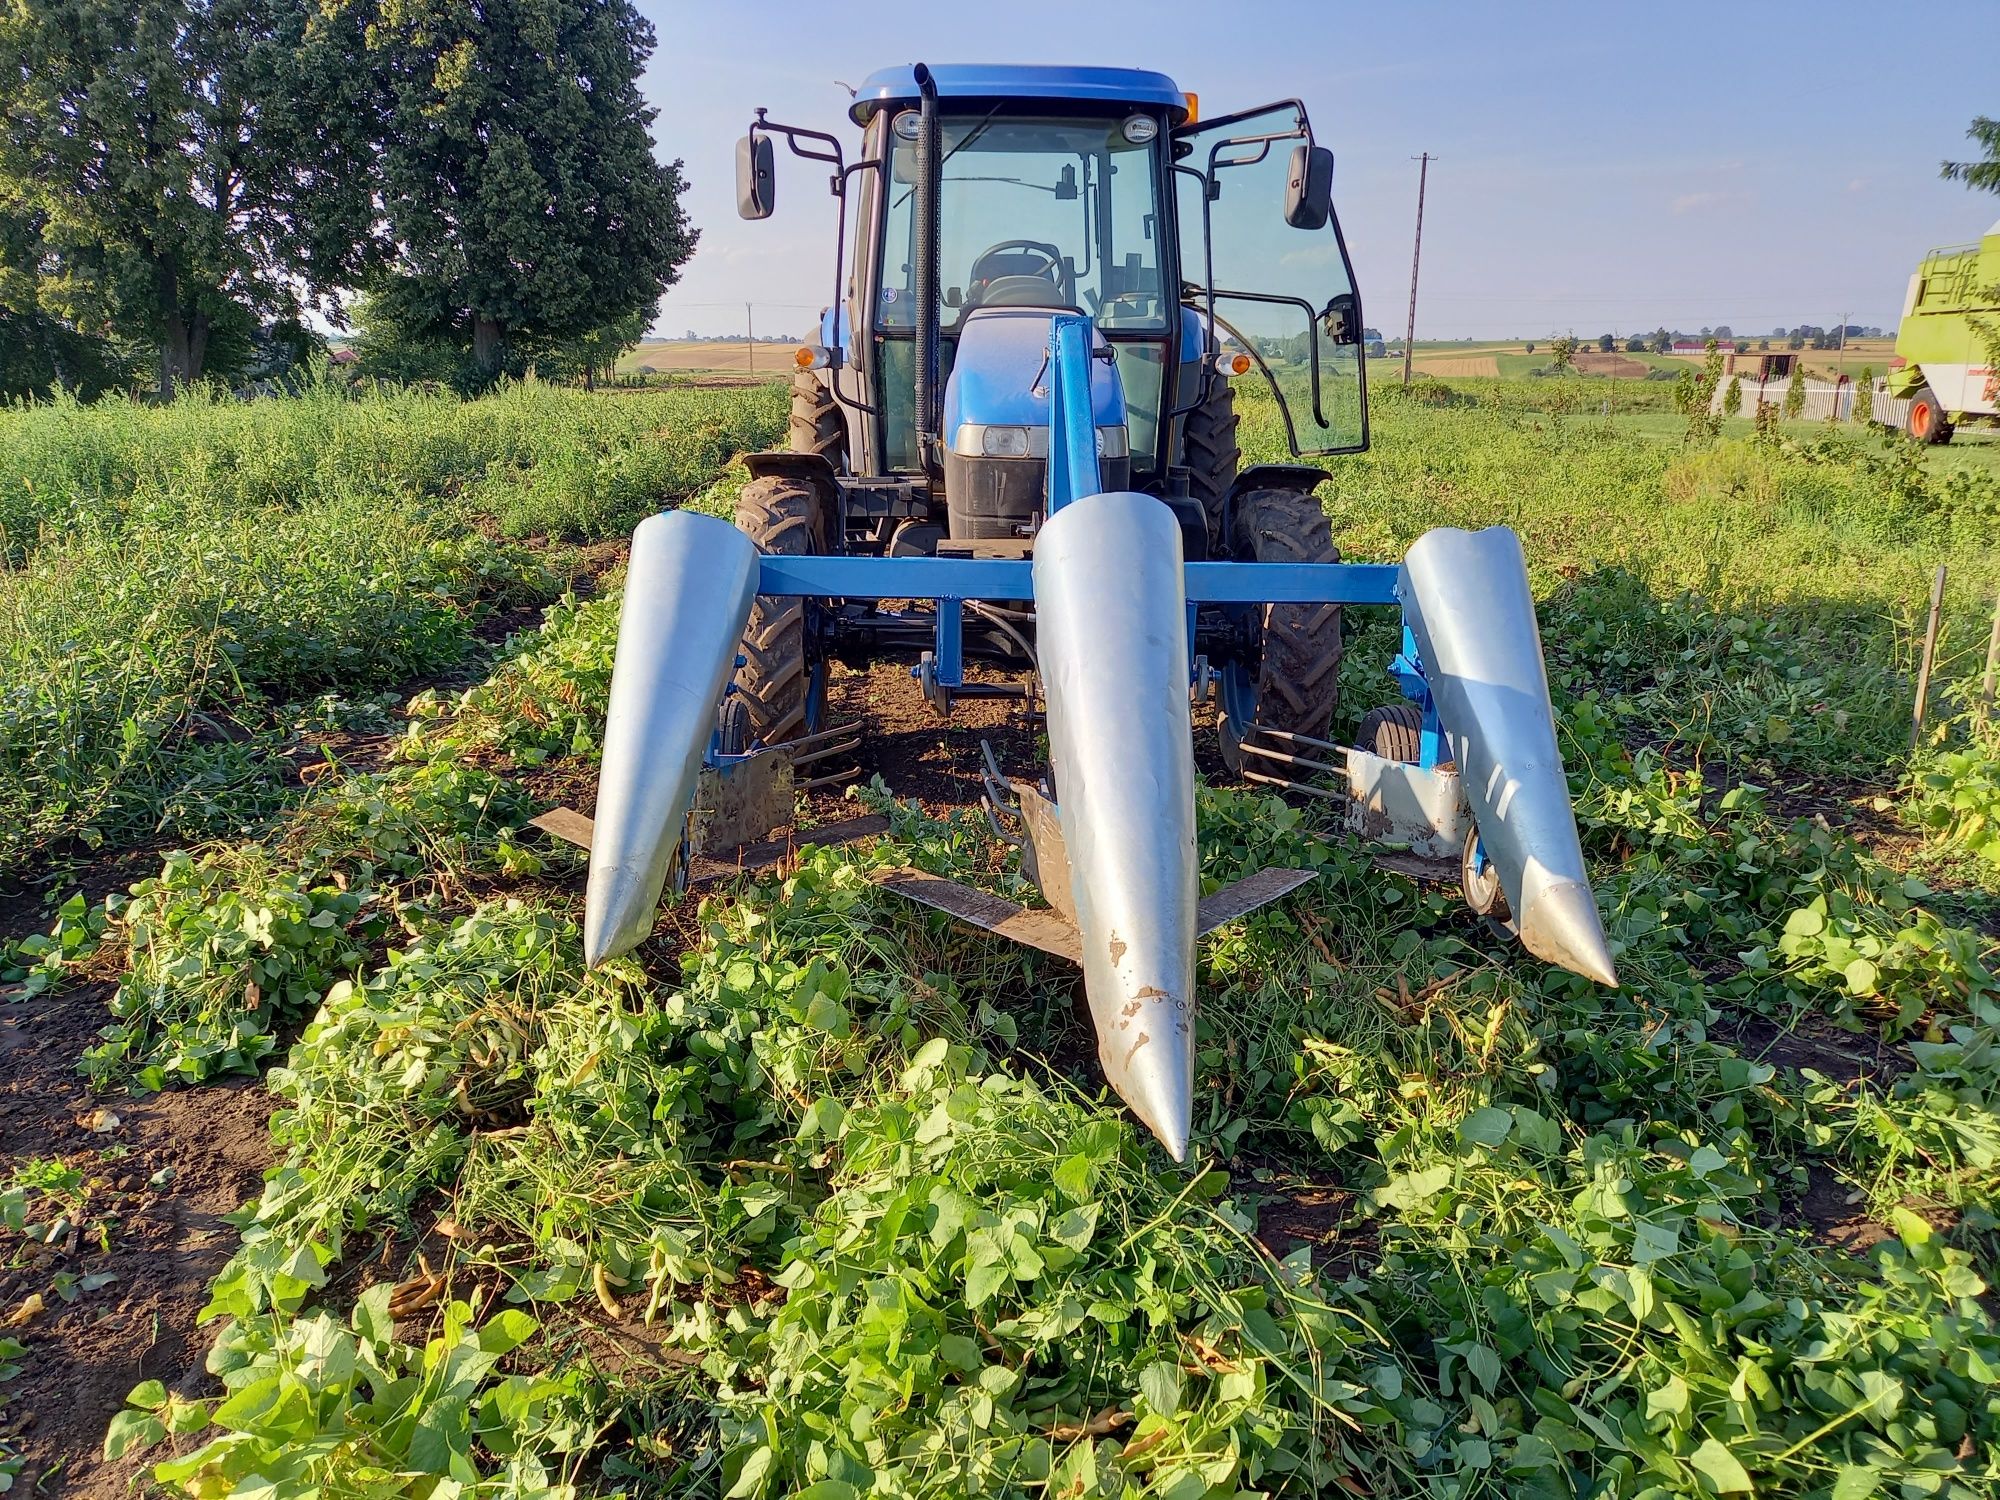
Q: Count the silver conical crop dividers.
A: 3